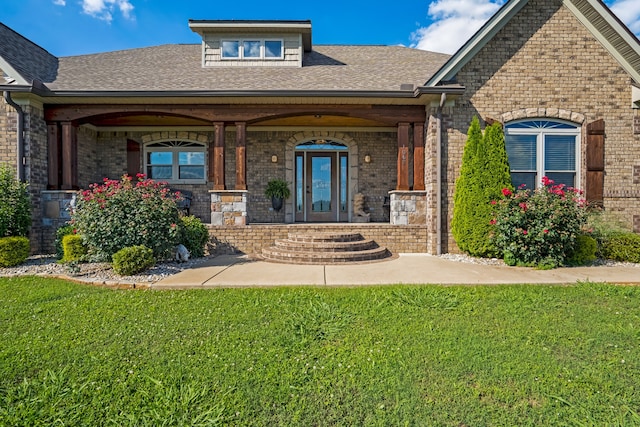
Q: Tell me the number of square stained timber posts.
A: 6